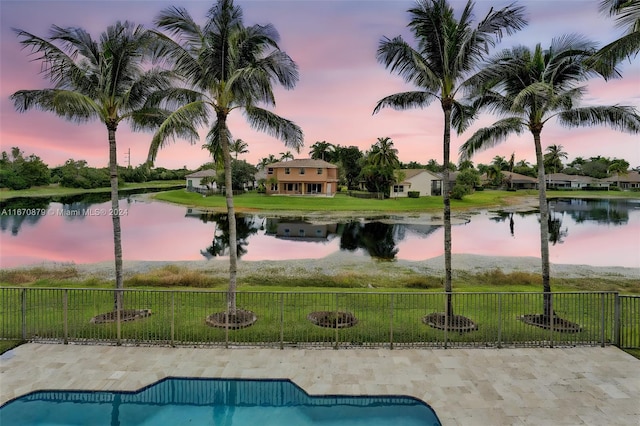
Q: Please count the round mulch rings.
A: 5